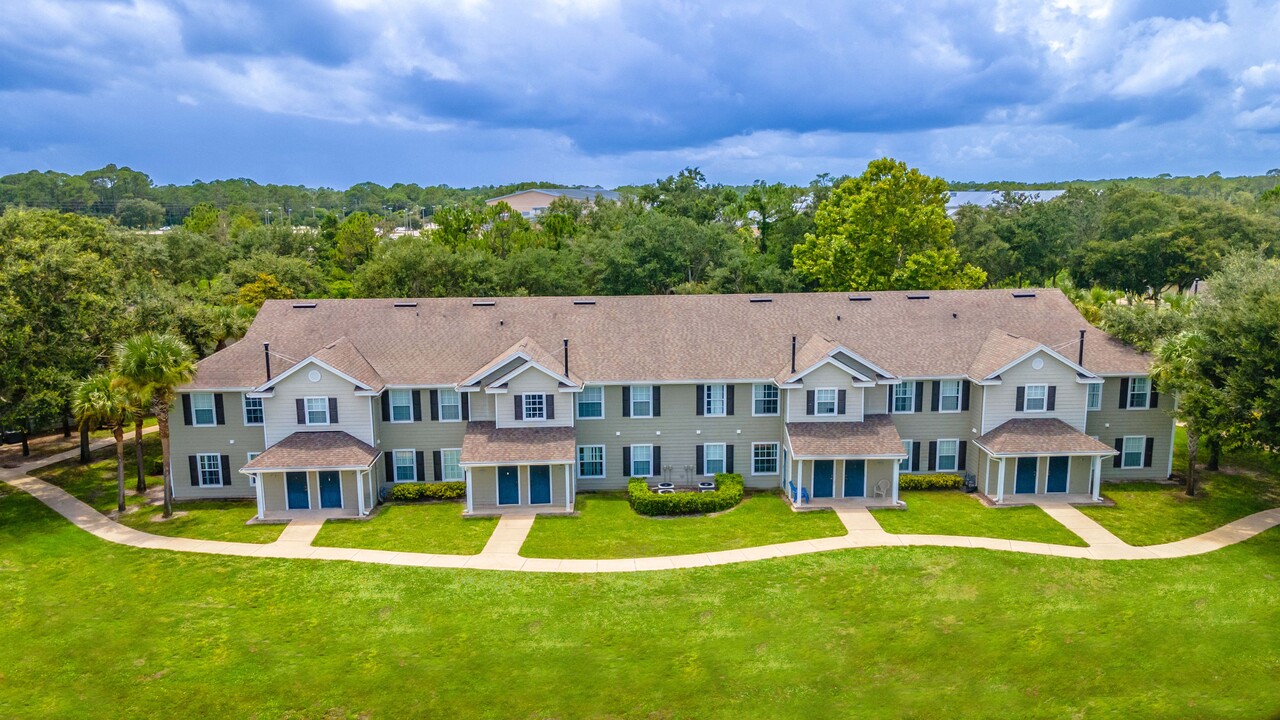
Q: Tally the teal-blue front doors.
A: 8